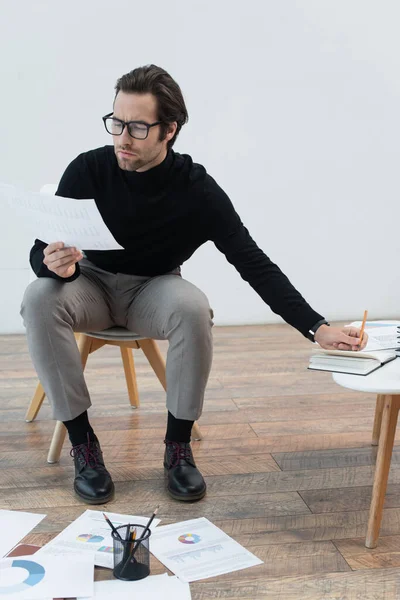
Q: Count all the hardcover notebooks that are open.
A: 1